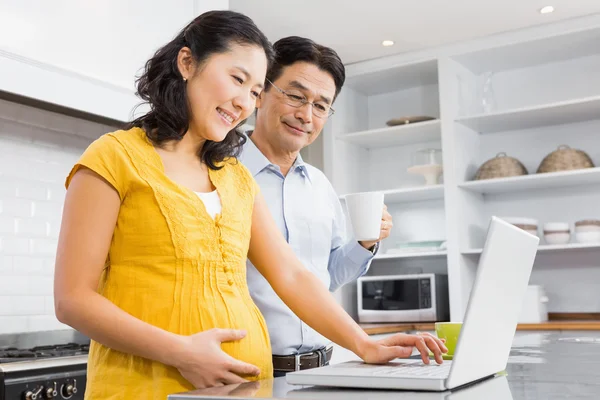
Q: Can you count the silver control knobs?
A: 3